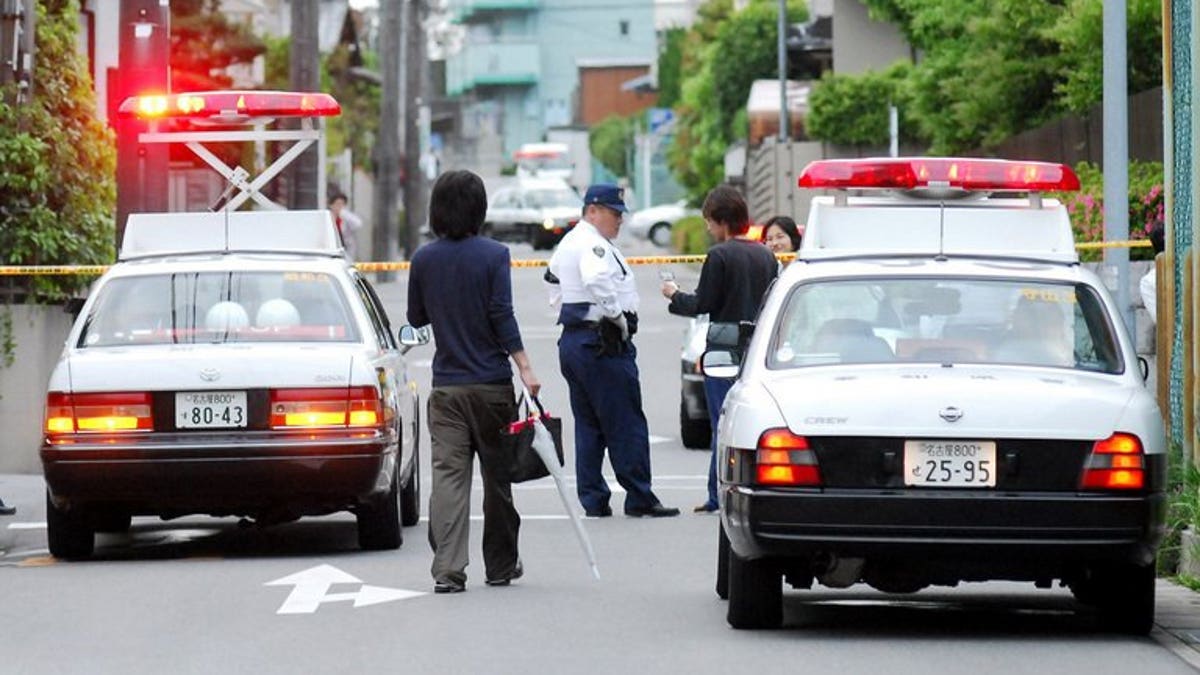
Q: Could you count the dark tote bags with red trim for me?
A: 1